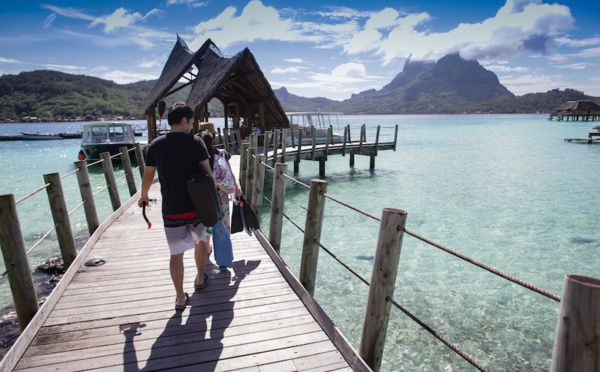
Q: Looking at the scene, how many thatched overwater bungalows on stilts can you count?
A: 1